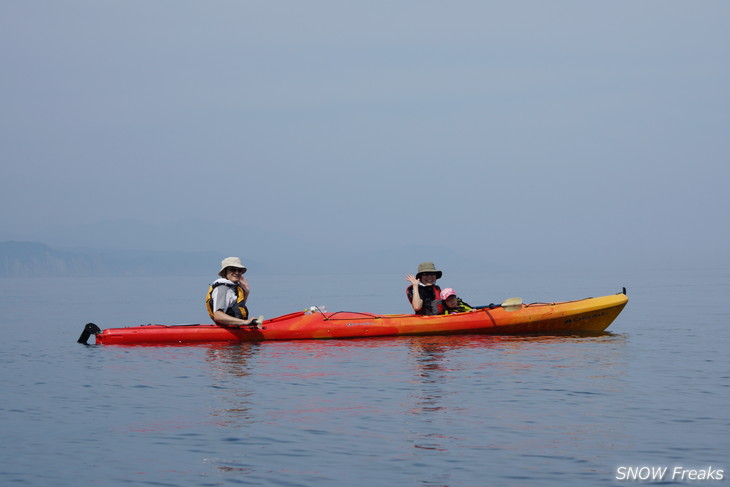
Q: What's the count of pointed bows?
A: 1